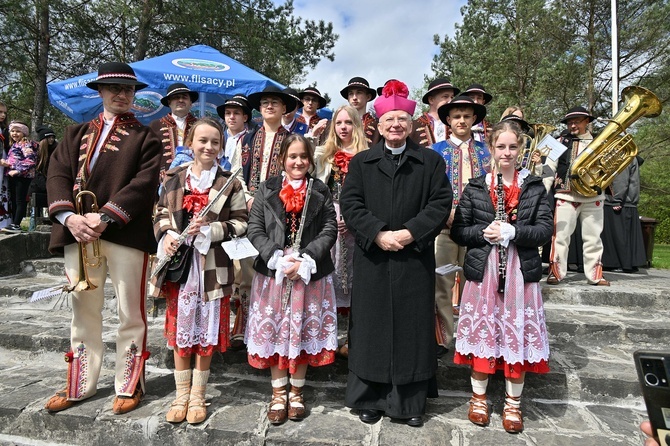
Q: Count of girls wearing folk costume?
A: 4